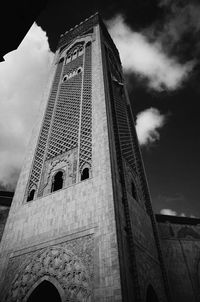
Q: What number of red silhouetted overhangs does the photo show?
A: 0